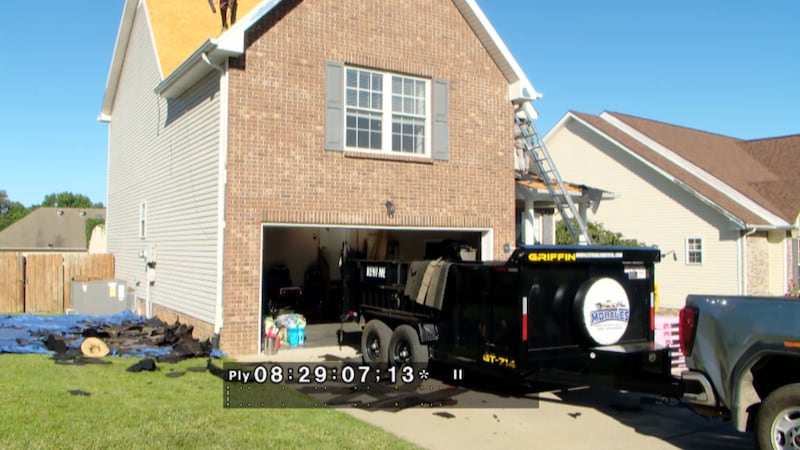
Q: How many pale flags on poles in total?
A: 0